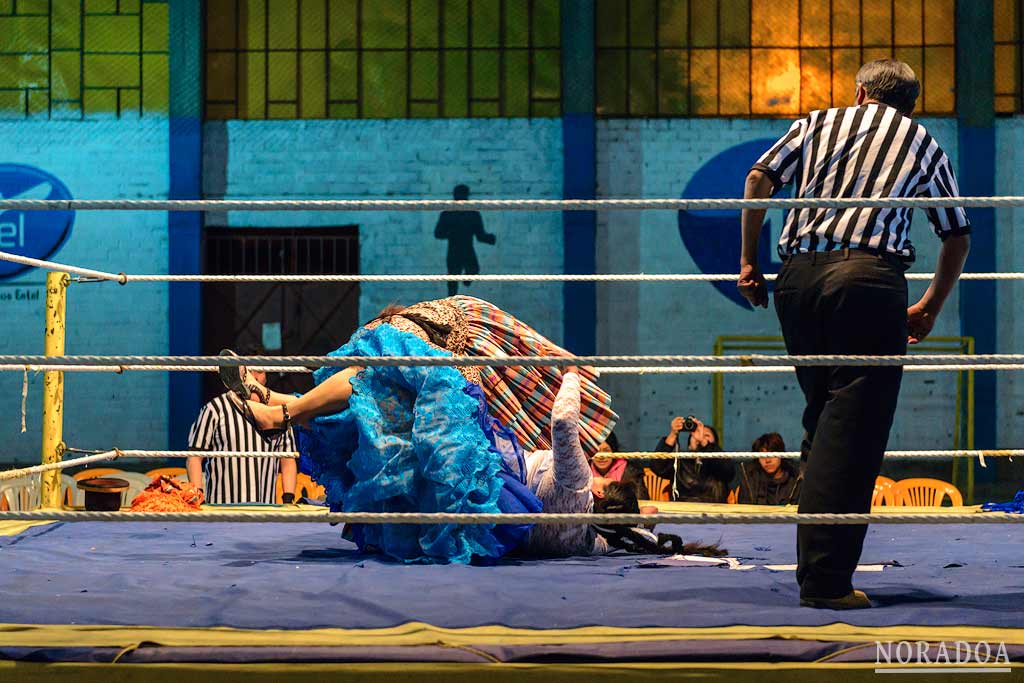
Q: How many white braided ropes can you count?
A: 6